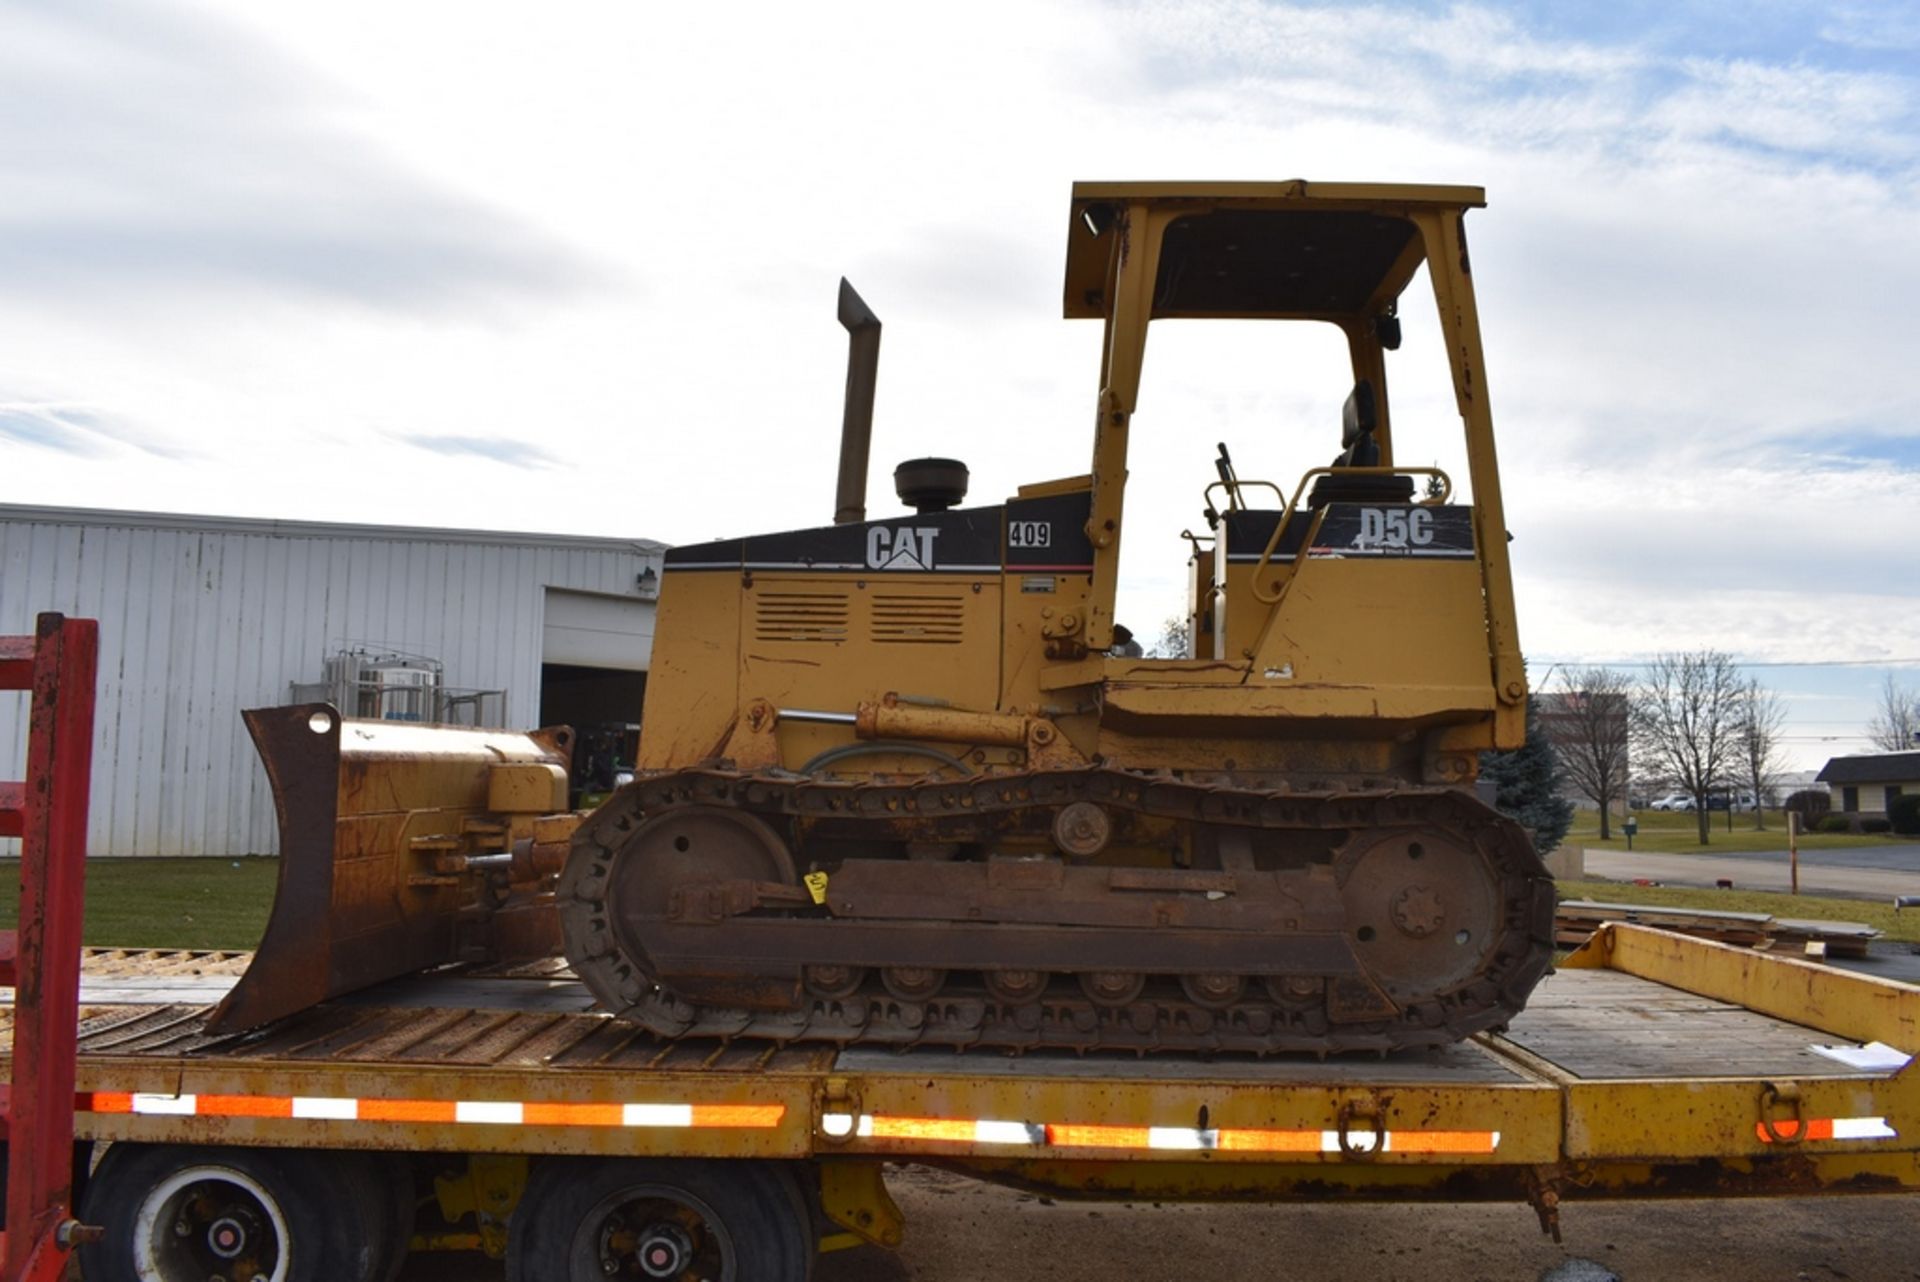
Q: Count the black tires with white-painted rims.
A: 1